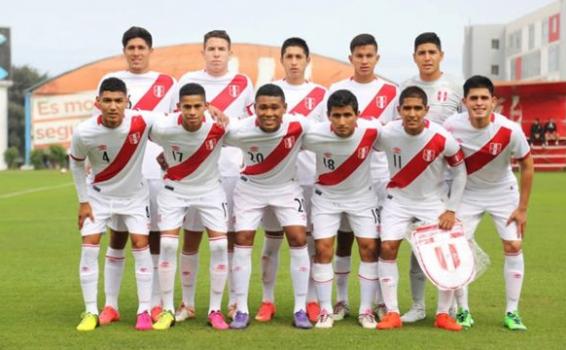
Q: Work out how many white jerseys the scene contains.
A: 11